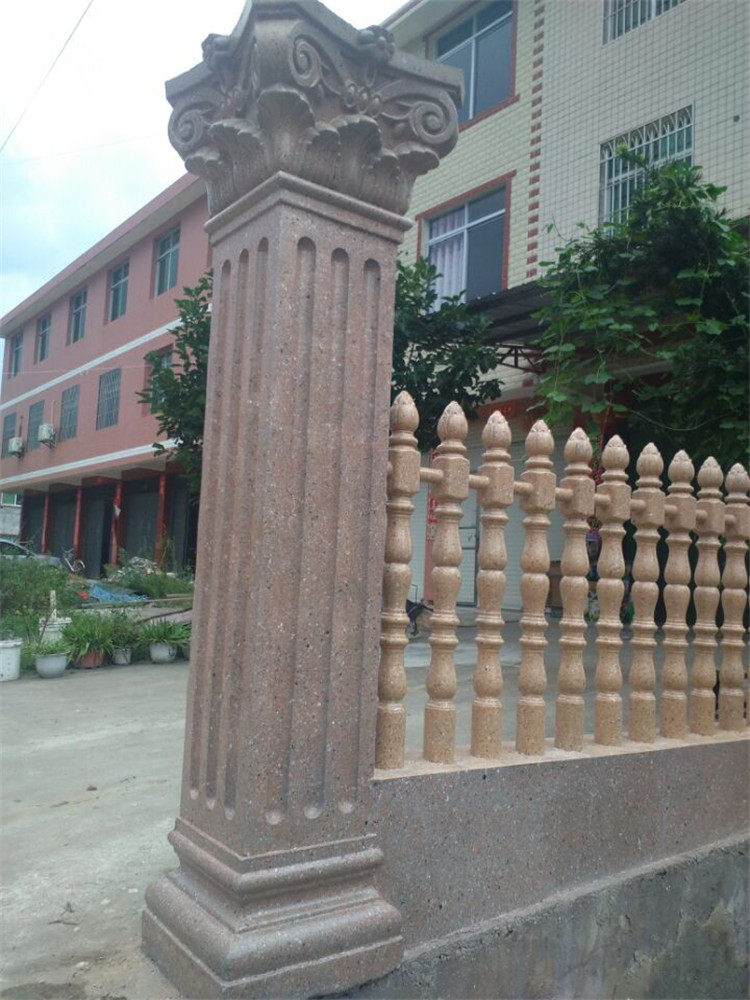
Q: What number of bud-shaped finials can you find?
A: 10